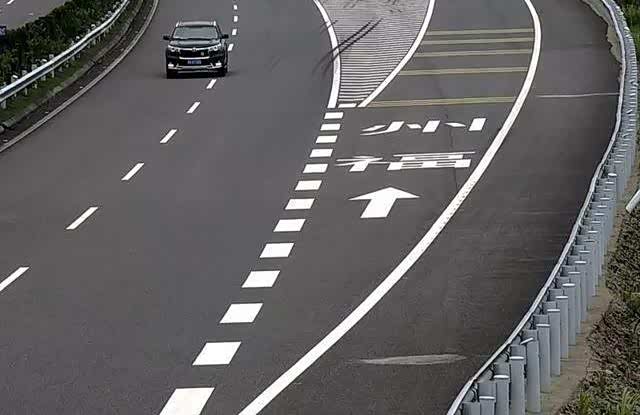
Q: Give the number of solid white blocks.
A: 13